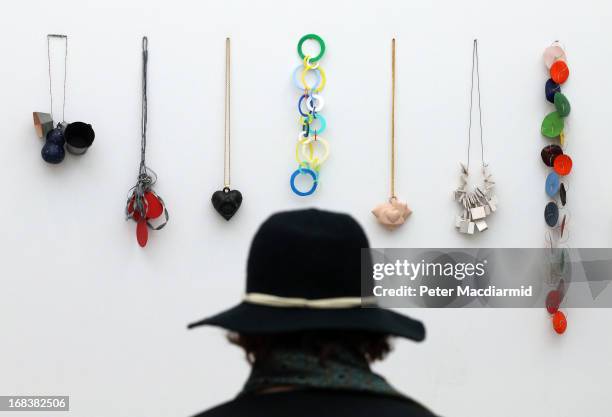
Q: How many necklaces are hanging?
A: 7